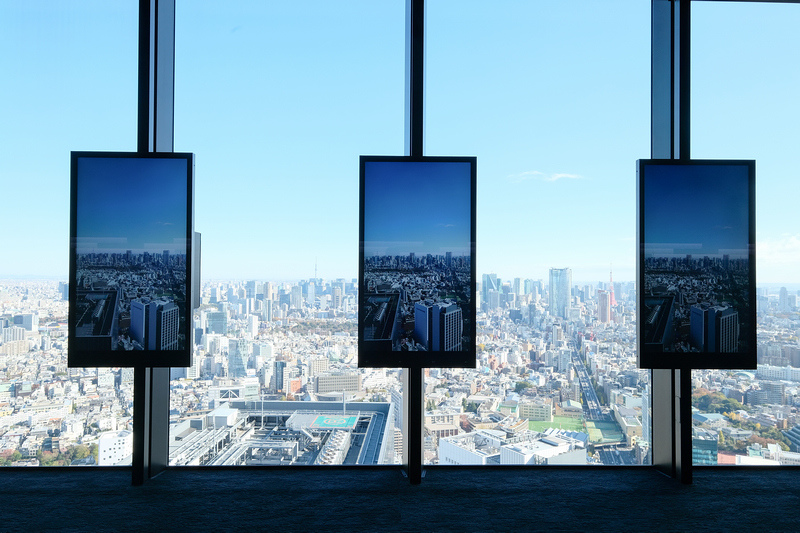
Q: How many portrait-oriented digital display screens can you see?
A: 3